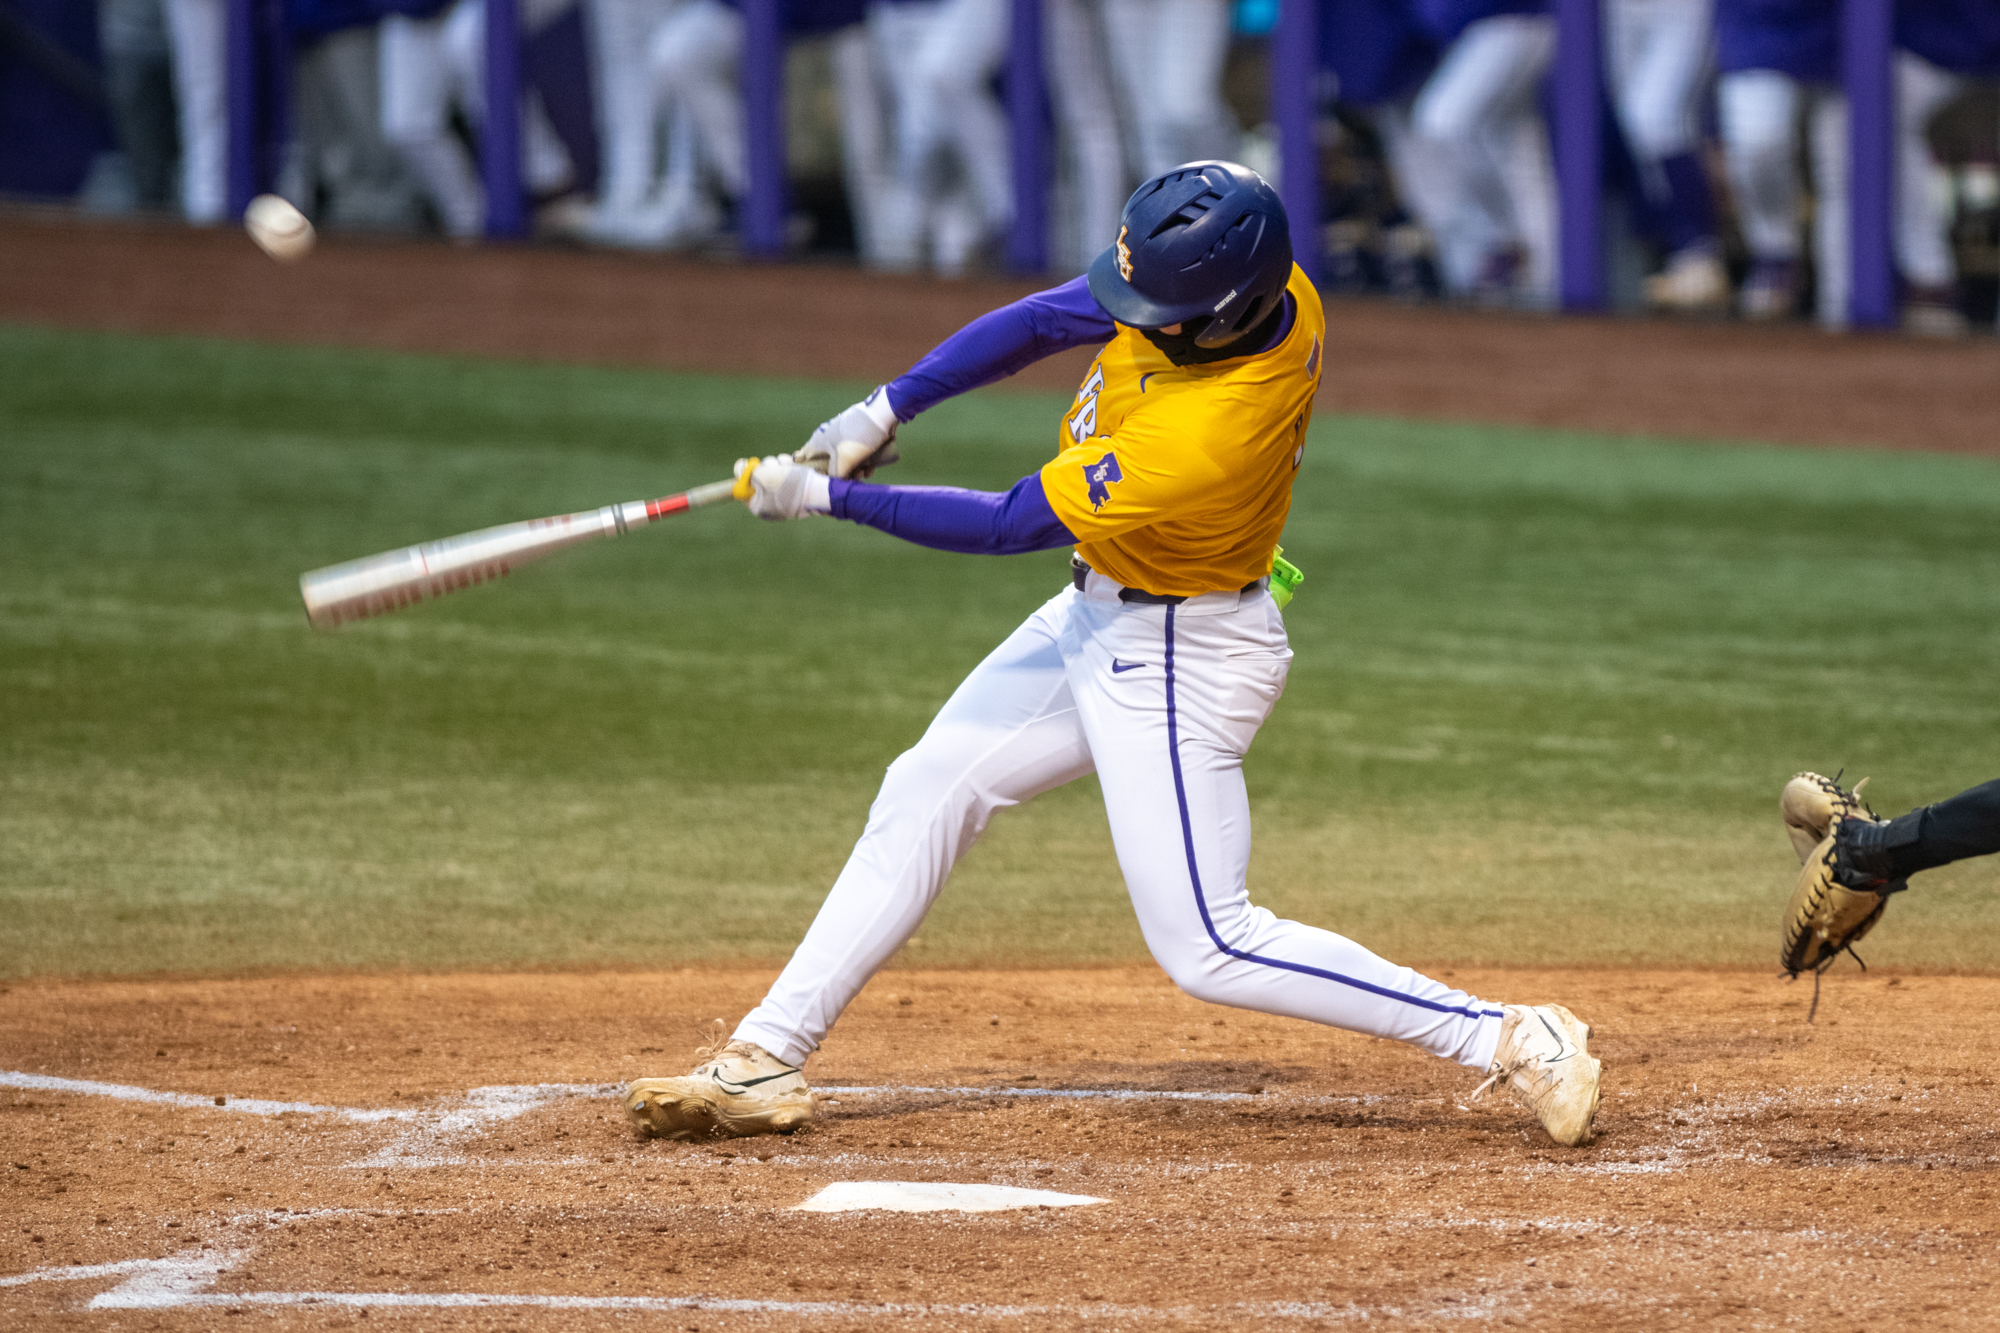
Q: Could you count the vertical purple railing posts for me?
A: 7